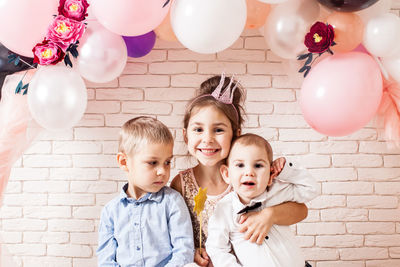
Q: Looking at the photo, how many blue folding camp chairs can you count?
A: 0